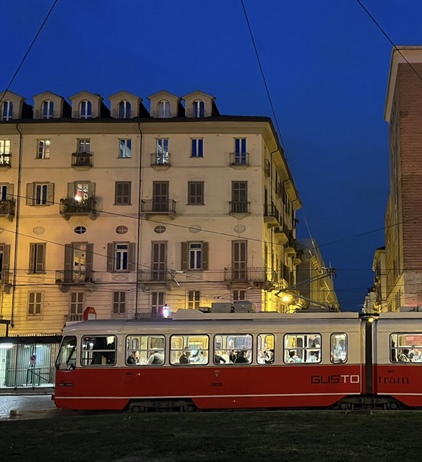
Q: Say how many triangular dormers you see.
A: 6